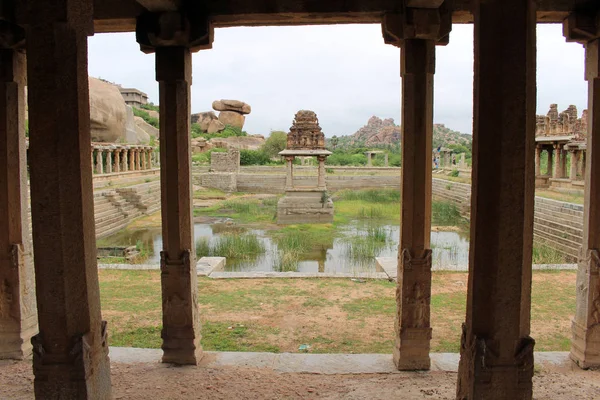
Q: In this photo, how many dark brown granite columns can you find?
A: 6